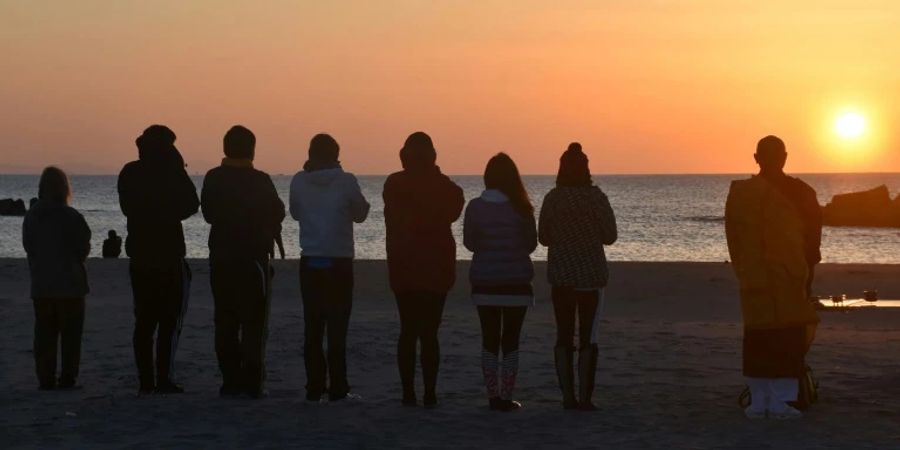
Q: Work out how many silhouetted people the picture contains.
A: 9